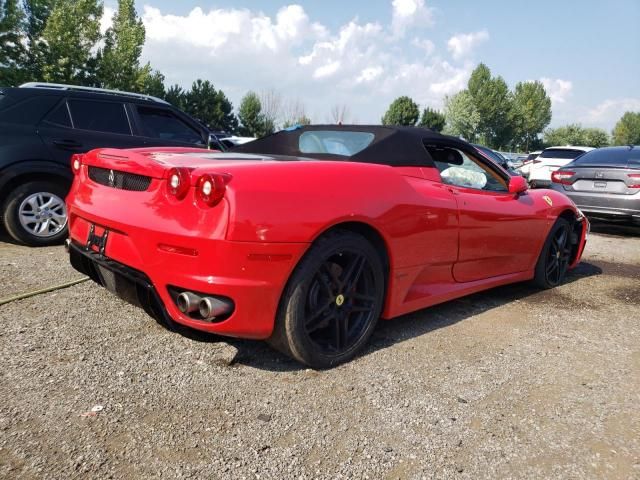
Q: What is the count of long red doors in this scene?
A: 1